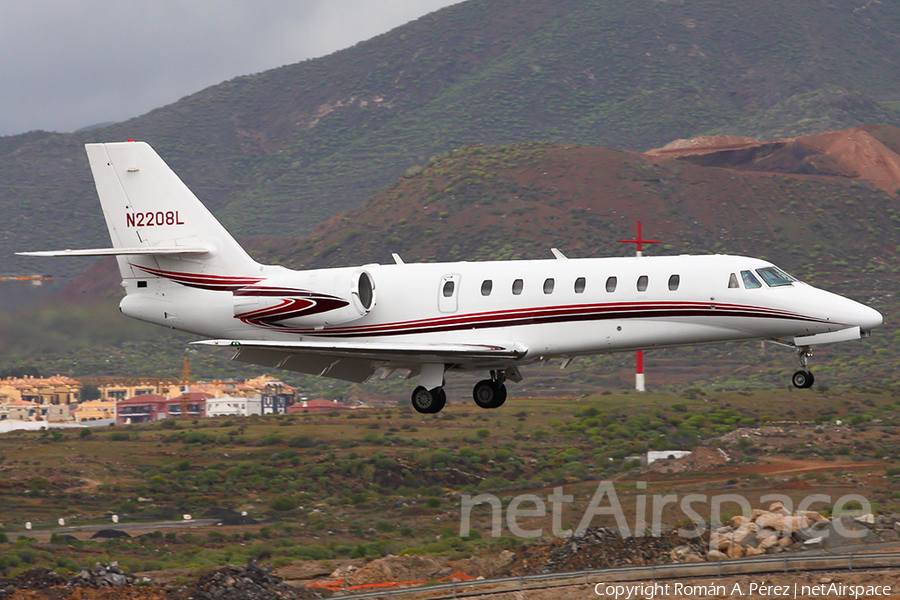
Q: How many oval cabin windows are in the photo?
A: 8